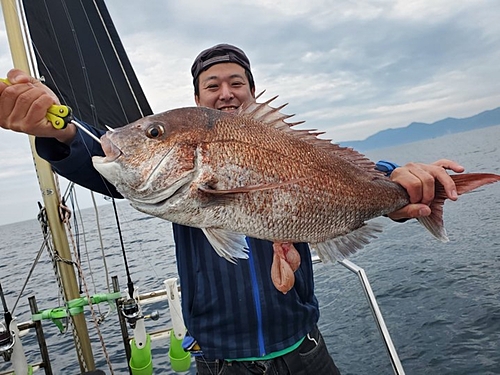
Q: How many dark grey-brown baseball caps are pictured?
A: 1